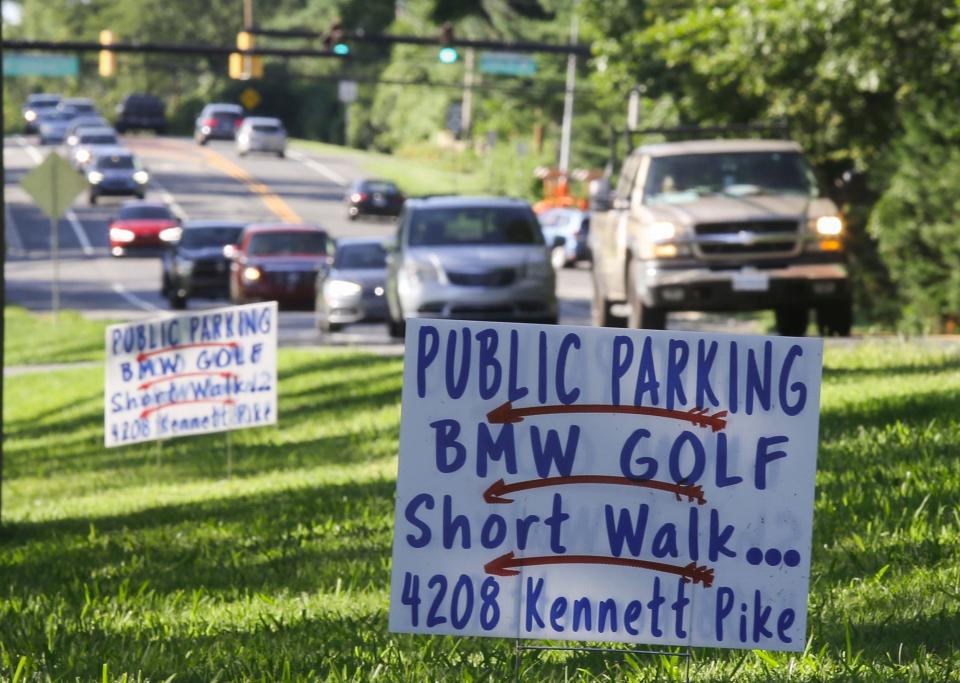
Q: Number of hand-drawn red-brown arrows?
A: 6